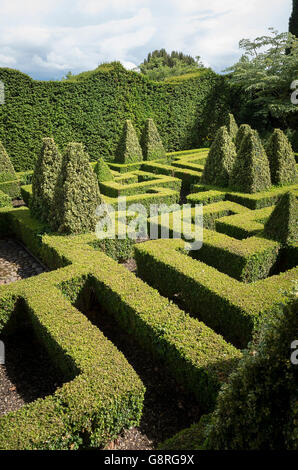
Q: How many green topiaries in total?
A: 12